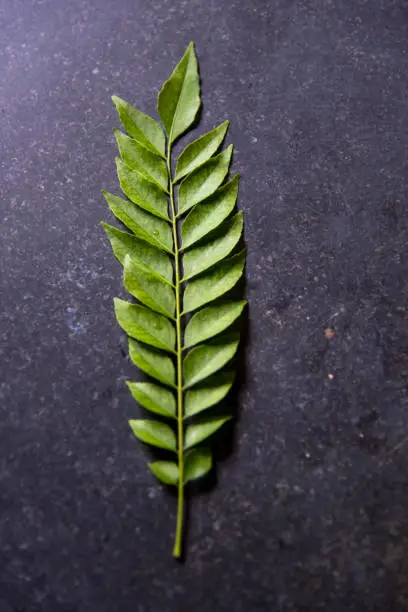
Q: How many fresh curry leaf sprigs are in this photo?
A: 1